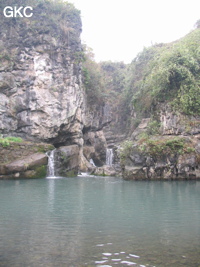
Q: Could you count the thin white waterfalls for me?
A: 2